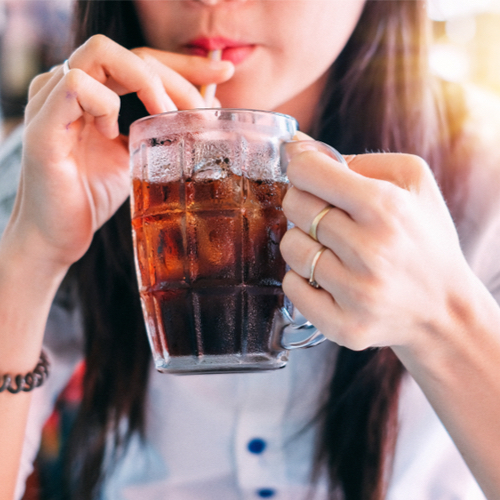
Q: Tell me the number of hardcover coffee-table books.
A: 0